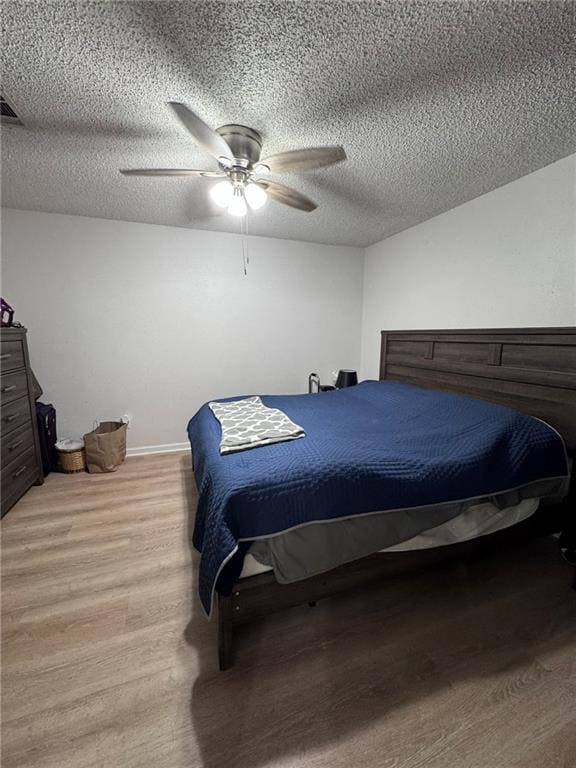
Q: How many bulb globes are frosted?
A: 3